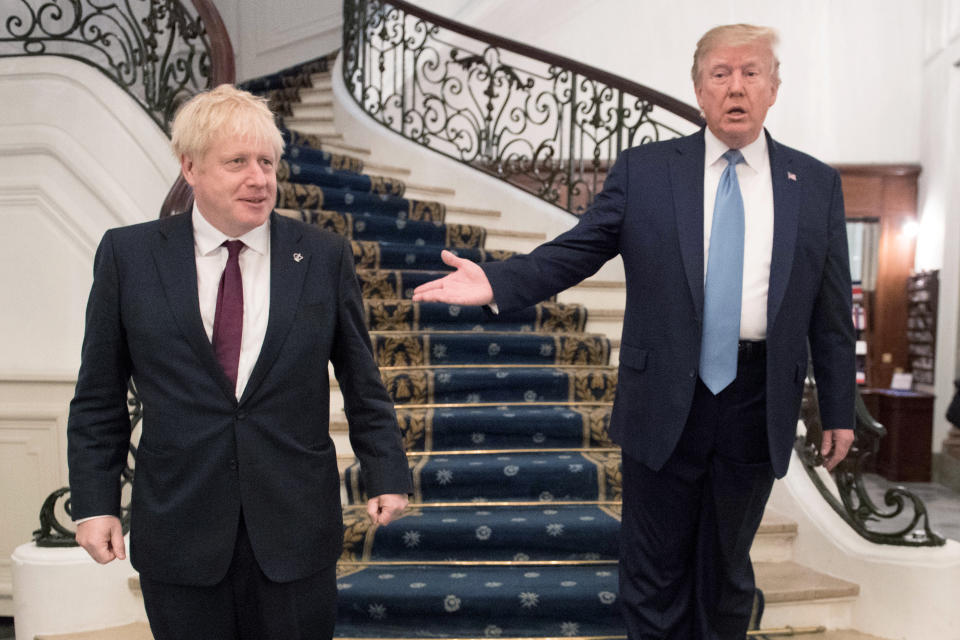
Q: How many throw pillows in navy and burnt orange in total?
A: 0